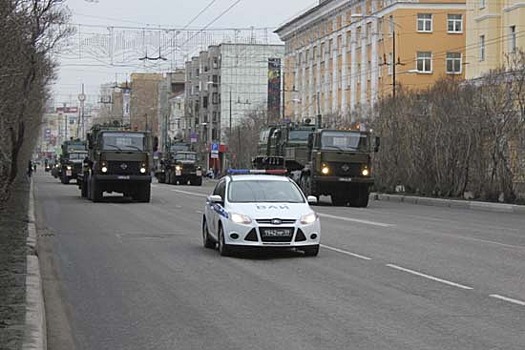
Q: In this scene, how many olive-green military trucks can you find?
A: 4